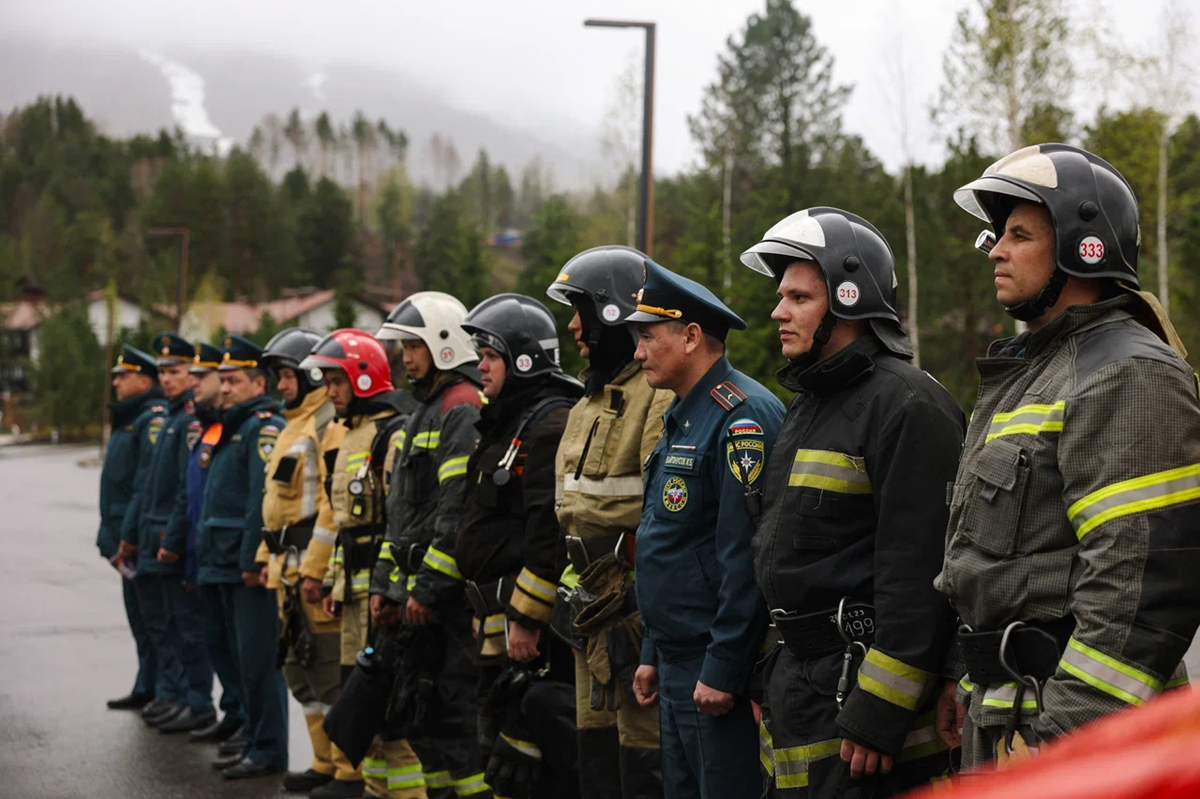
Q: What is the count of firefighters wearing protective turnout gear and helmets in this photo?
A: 7